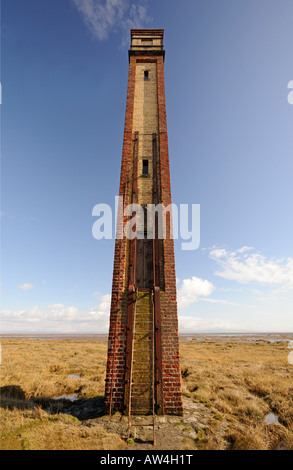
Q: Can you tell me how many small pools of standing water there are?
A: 3